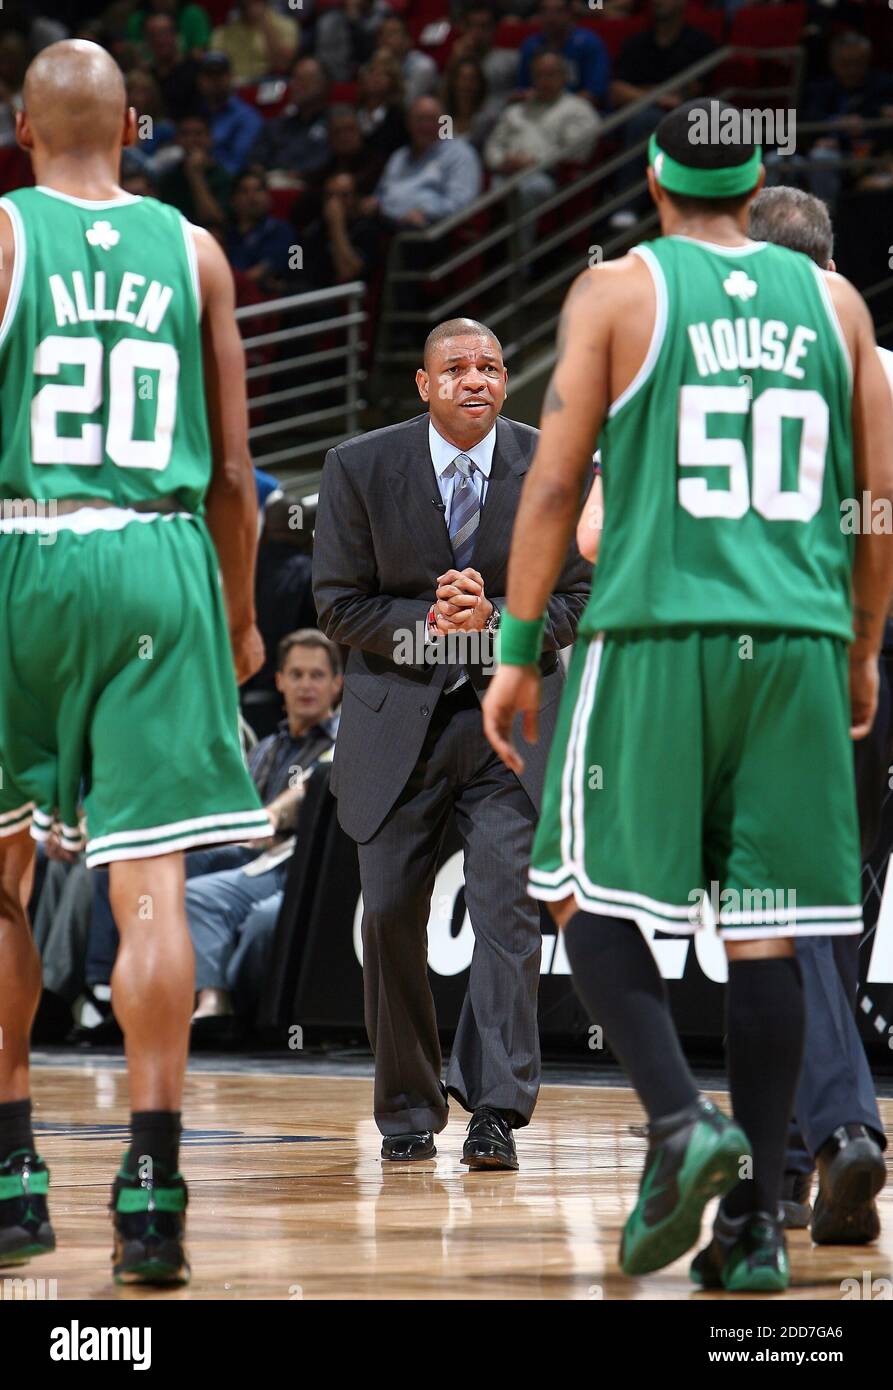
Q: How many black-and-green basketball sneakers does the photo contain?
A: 4